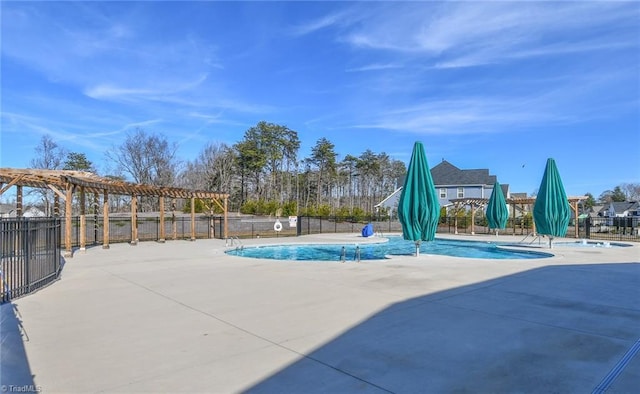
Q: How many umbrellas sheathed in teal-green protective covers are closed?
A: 3